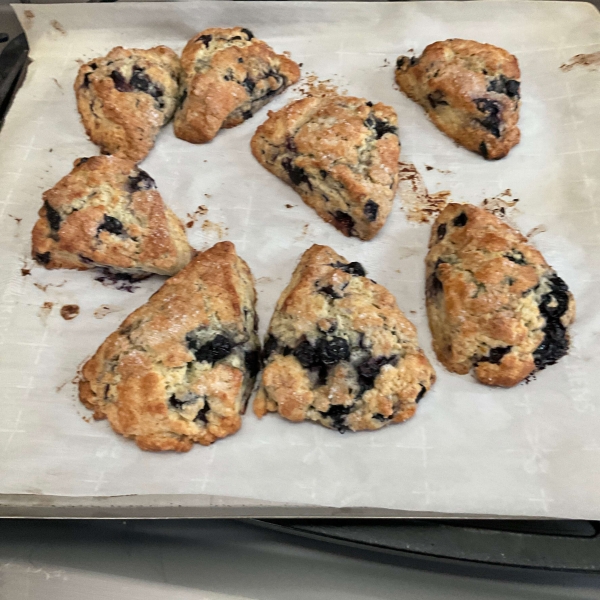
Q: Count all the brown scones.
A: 8